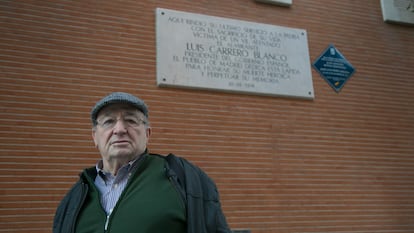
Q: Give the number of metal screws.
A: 4